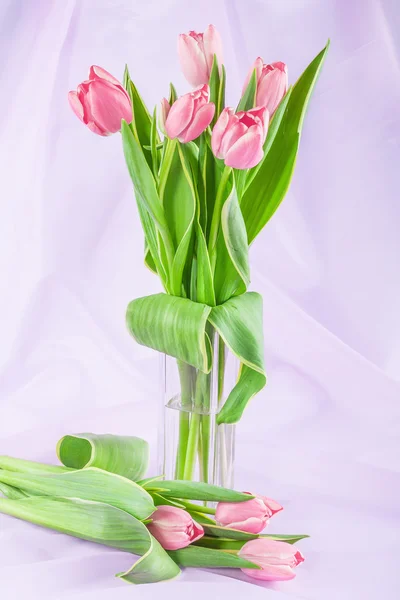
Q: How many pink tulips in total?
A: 8